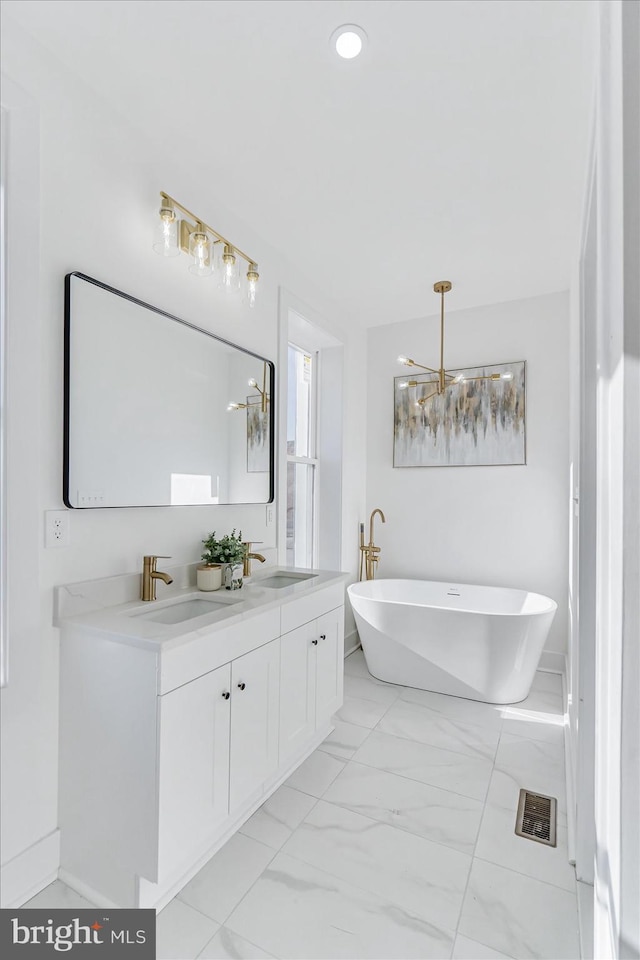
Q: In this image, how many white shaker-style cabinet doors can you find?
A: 4